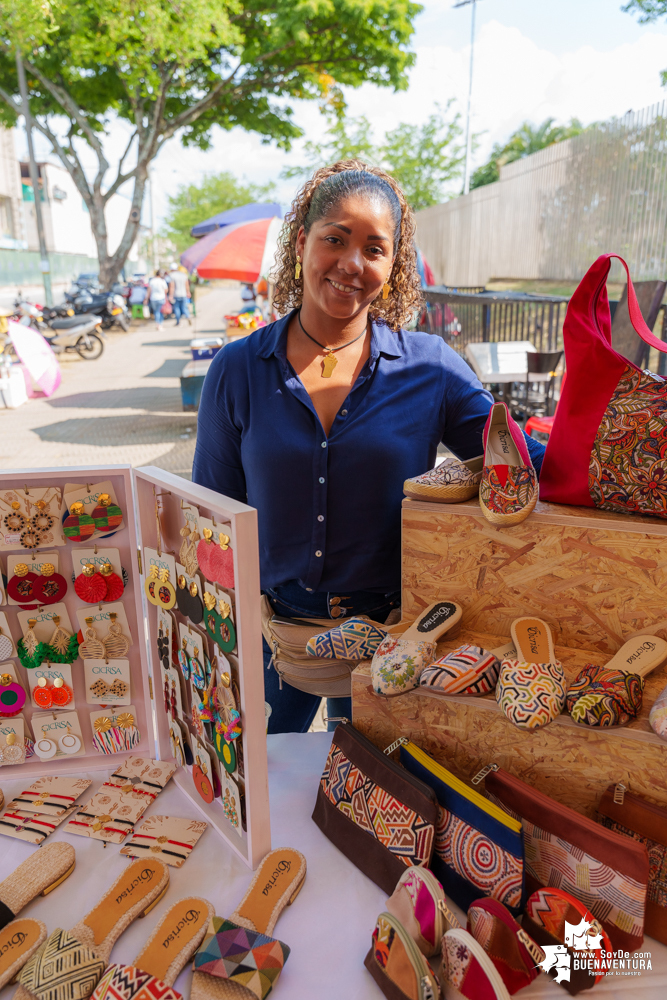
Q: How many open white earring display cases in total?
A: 1